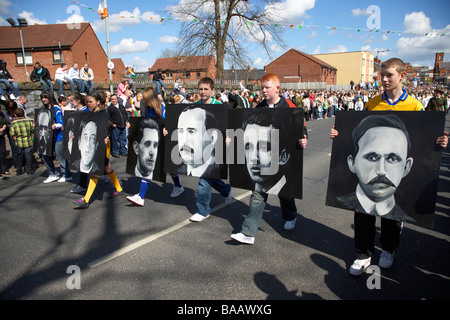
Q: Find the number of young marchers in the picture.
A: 7